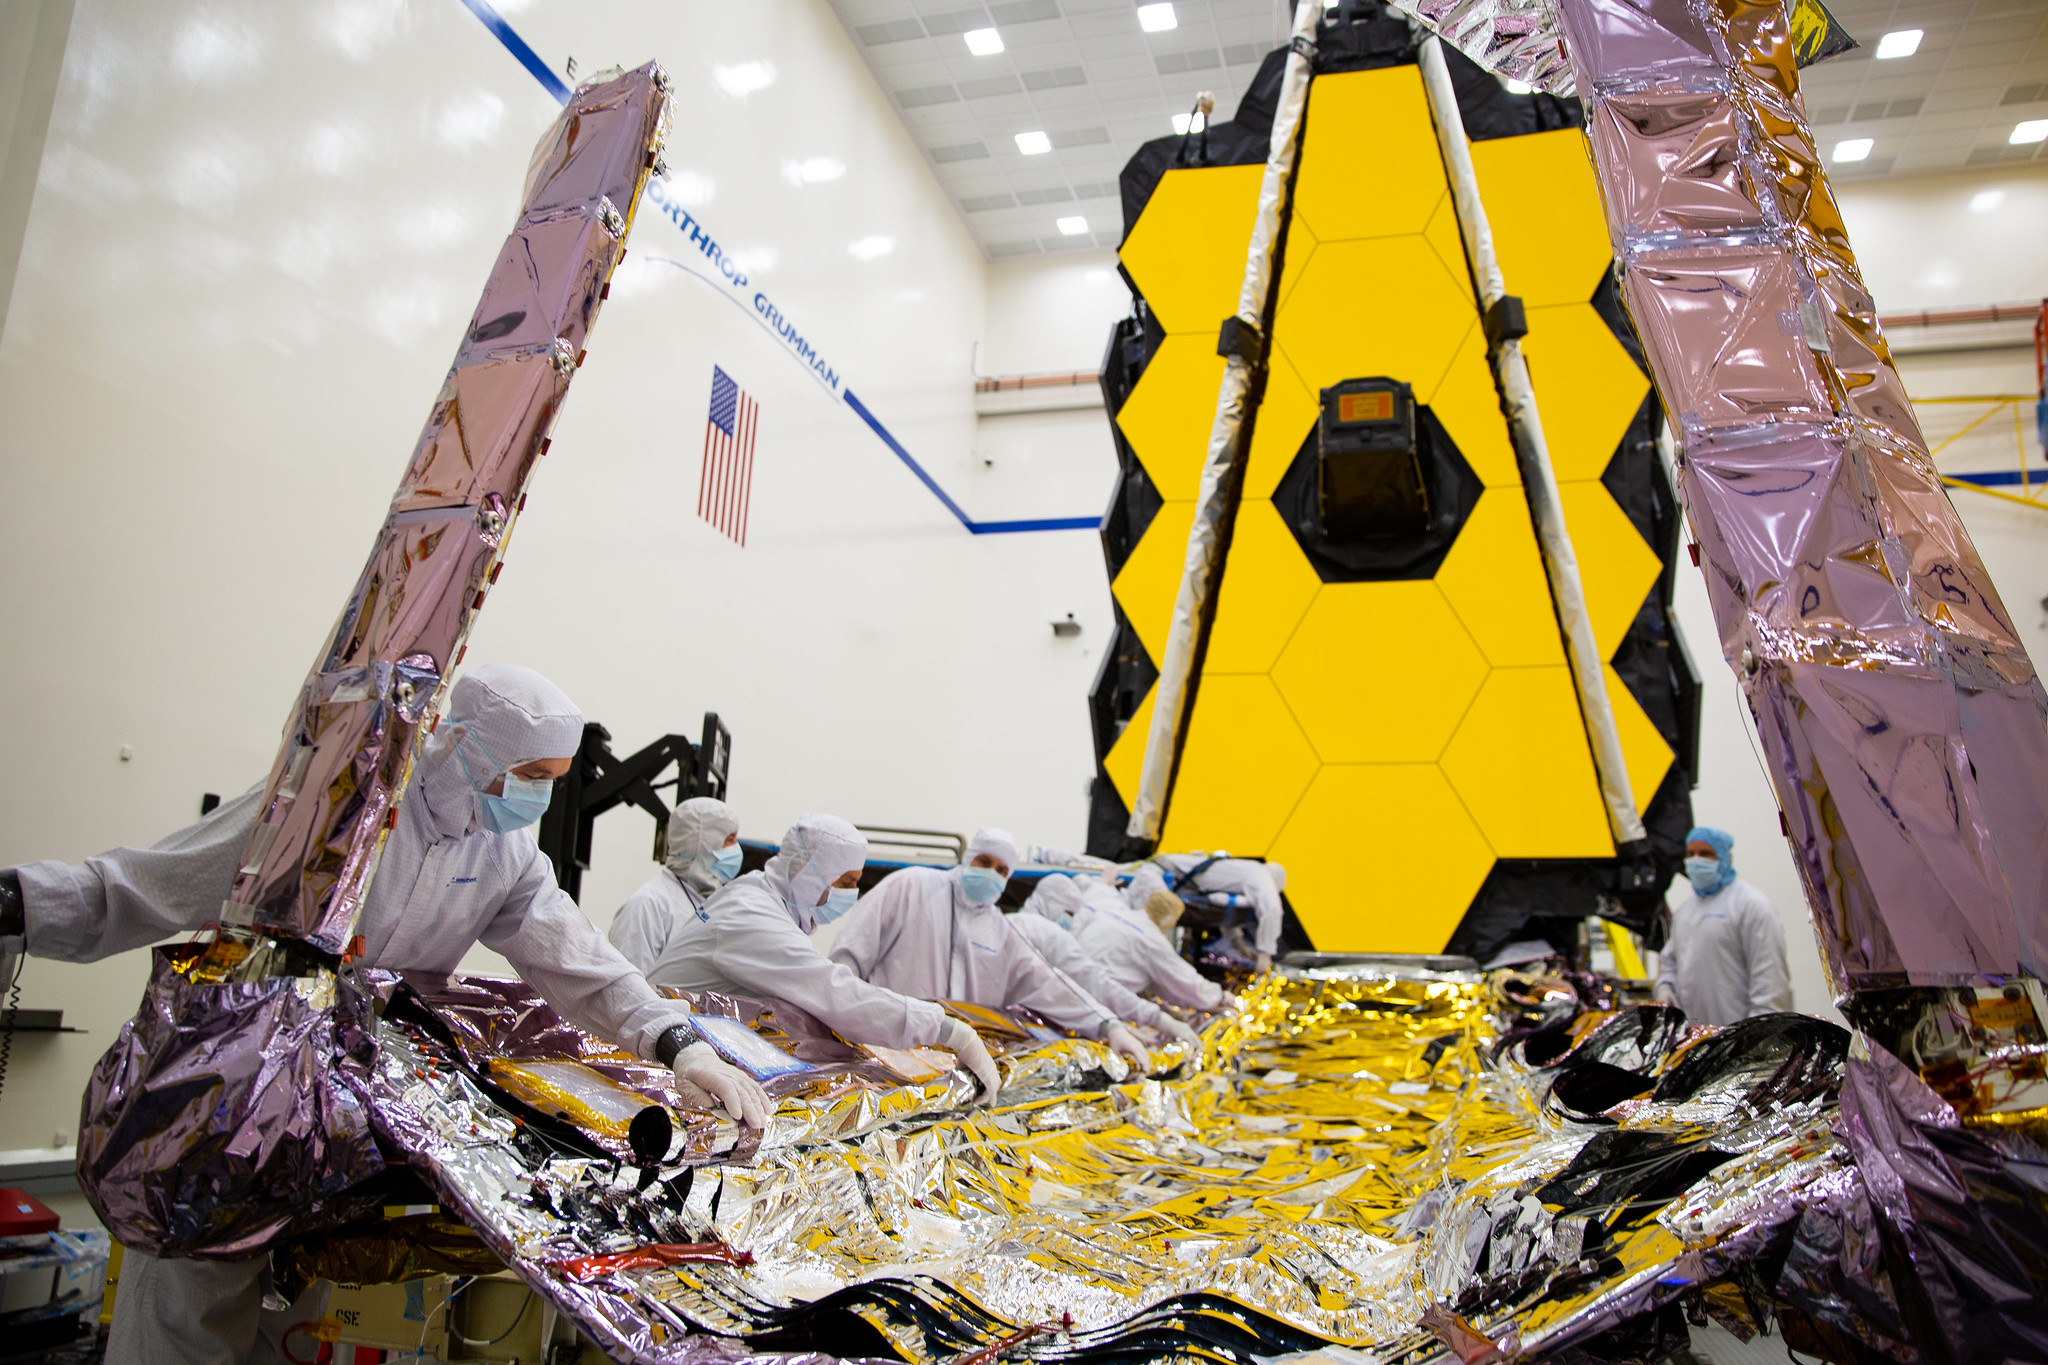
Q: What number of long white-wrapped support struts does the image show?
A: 2